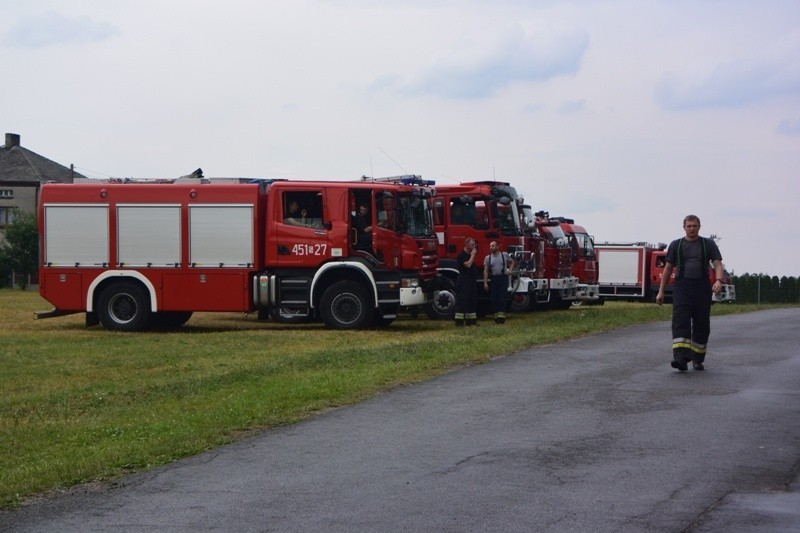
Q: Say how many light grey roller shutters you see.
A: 4